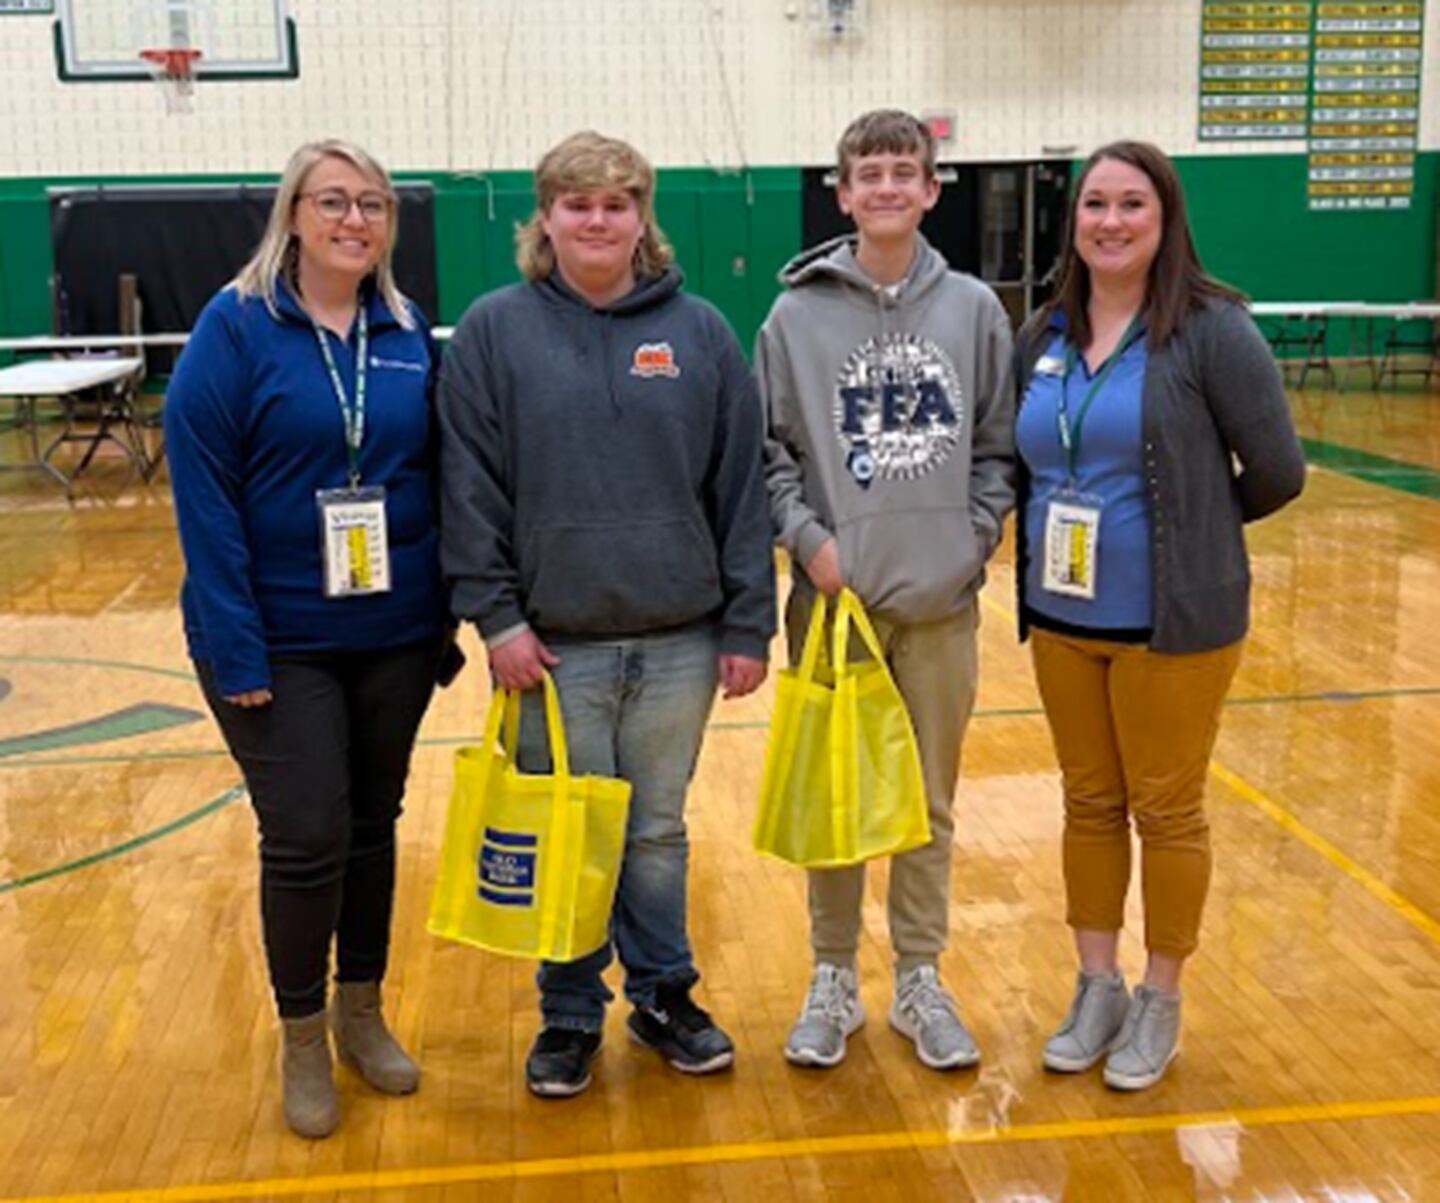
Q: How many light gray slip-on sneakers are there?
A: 2